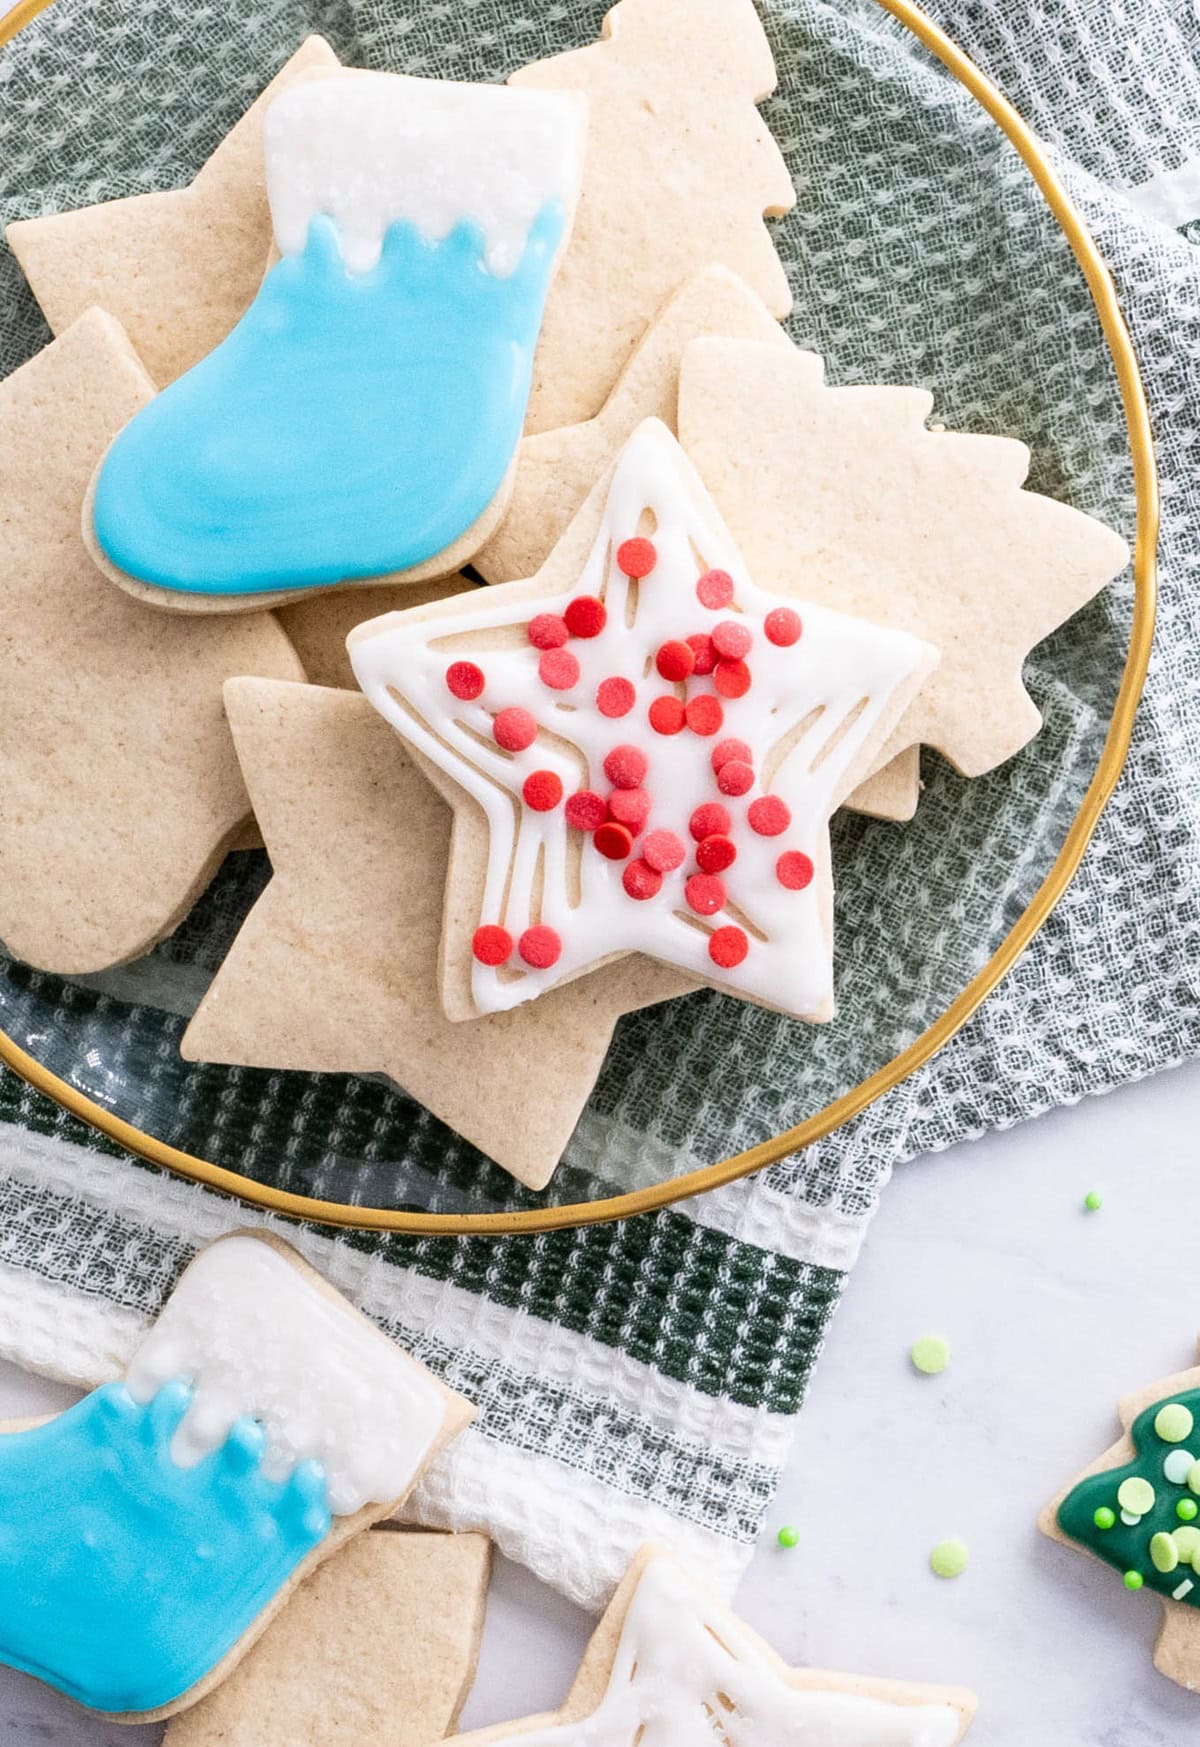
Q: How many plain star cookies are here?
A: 3